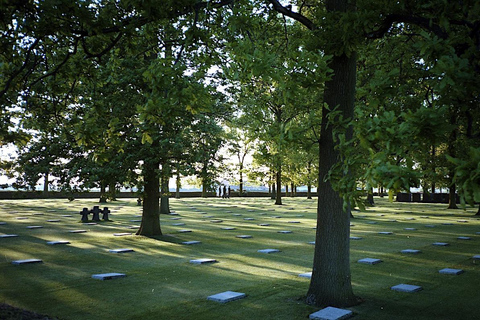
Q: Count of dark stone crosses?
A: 3